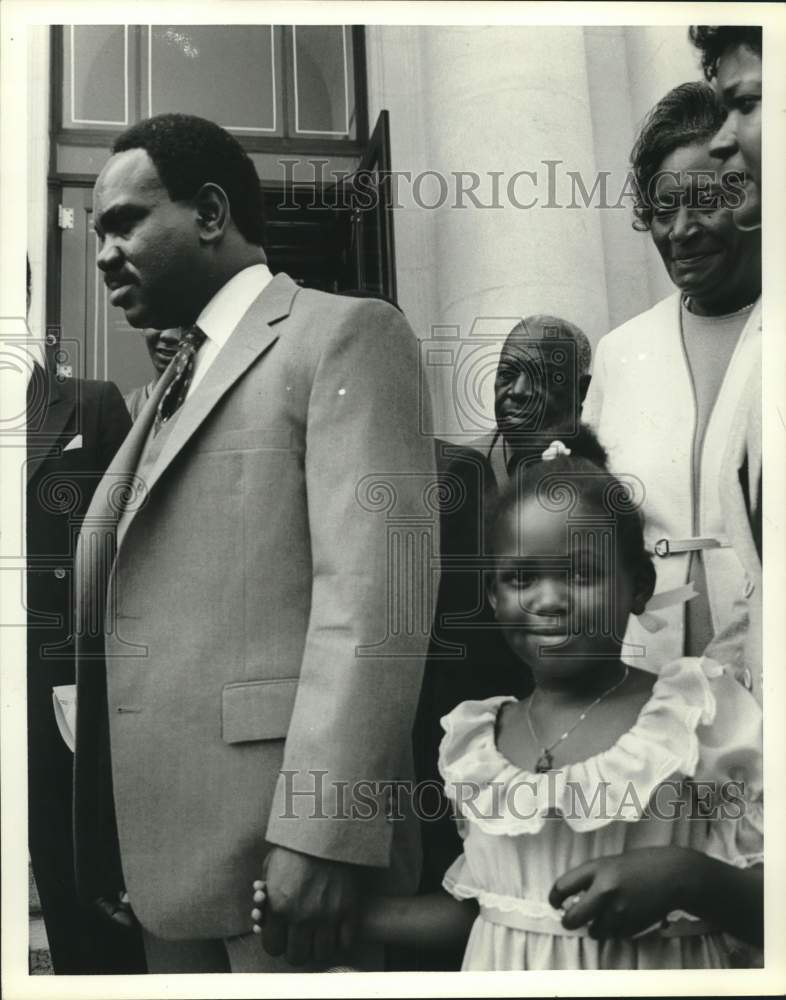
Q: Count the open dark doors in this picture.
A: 1